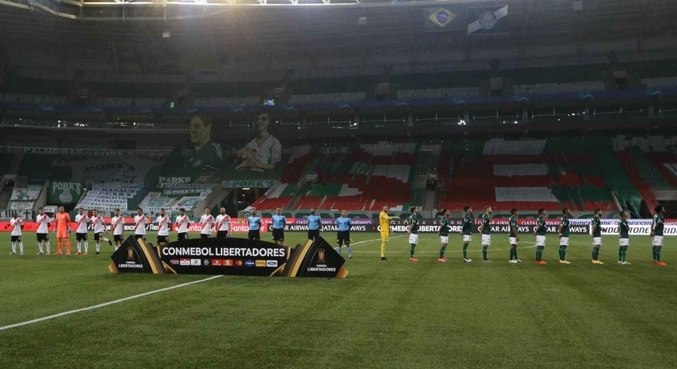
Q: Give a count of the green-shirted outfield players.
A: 10